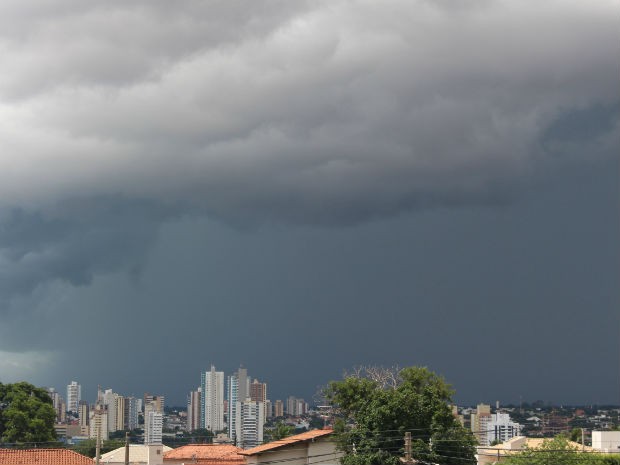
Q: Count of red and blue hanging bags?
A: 0